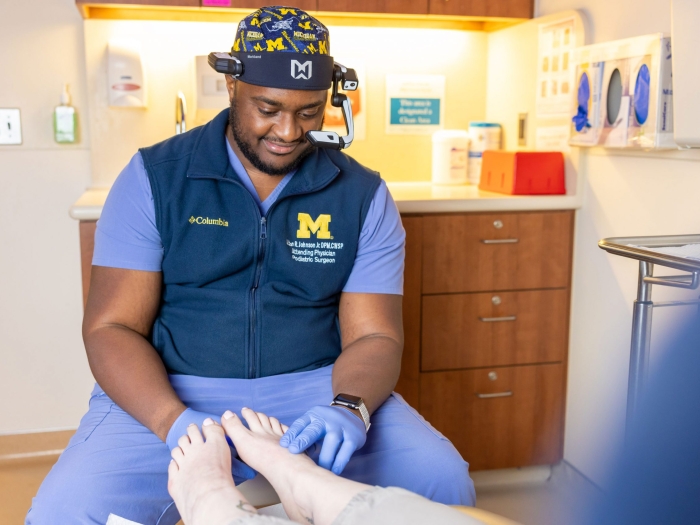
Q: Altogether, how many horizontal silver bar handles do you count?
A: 3